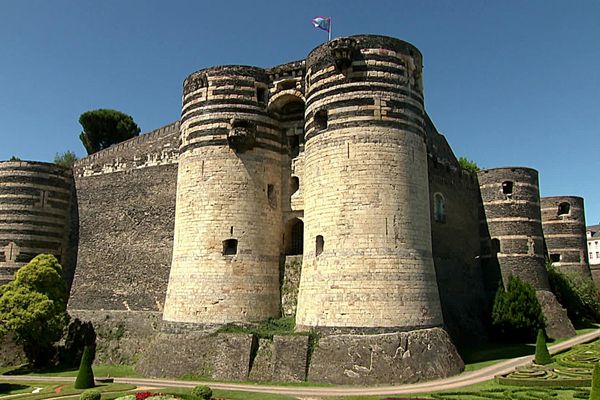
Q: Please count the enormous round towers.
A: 5